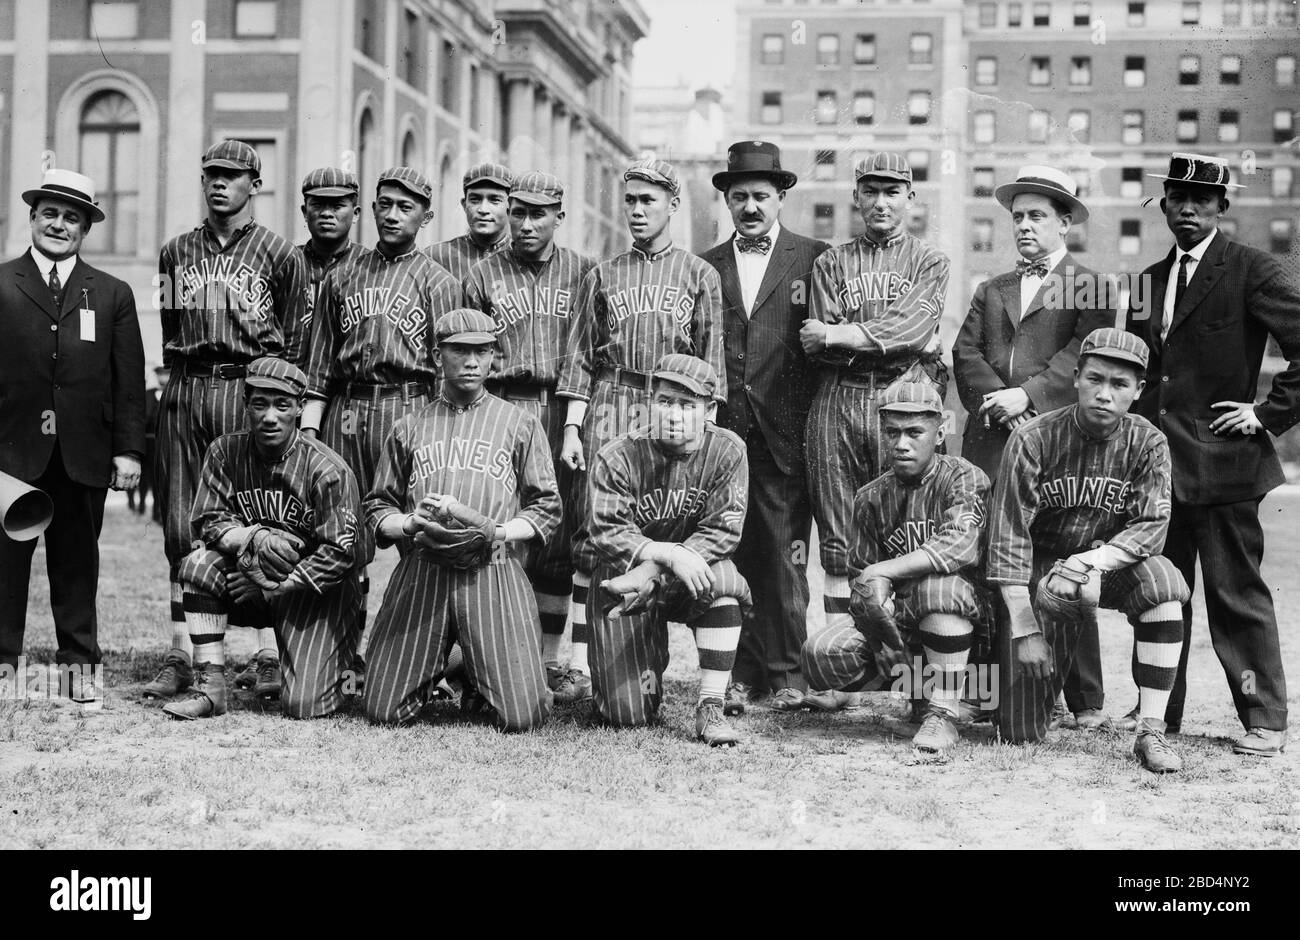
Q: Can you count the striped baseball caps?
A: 12